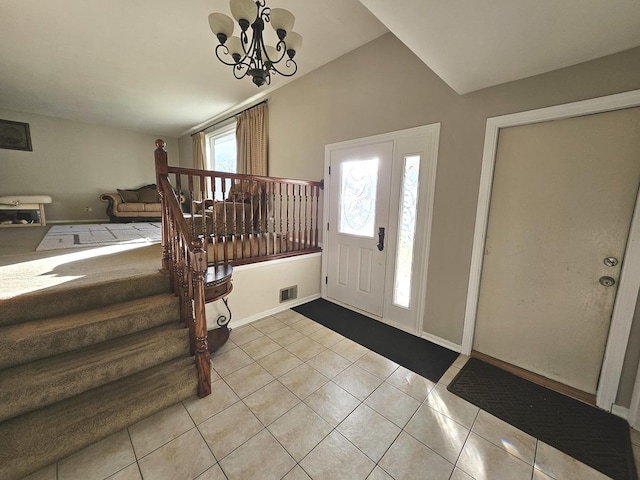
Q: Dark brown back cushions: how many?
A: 2